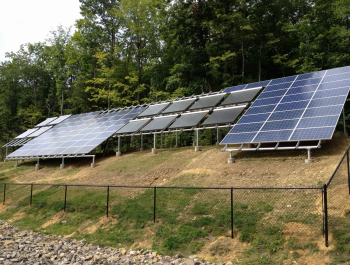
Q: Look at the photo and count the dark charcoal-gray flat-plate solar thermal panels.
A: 8